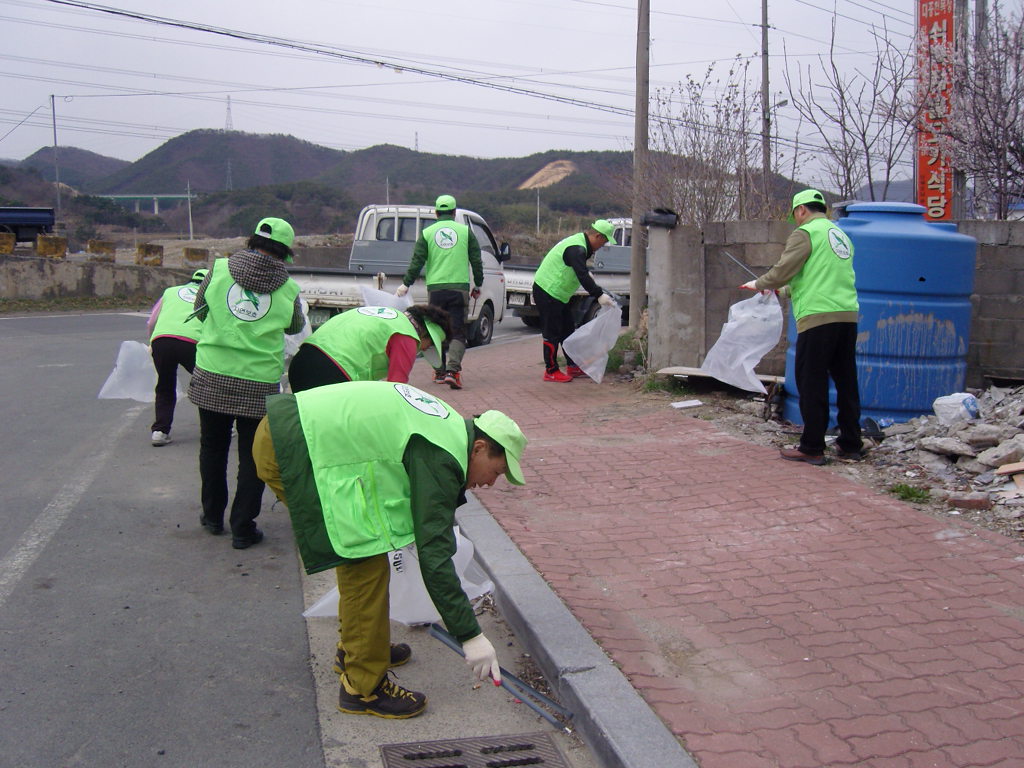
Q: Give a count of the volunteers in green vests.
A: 7